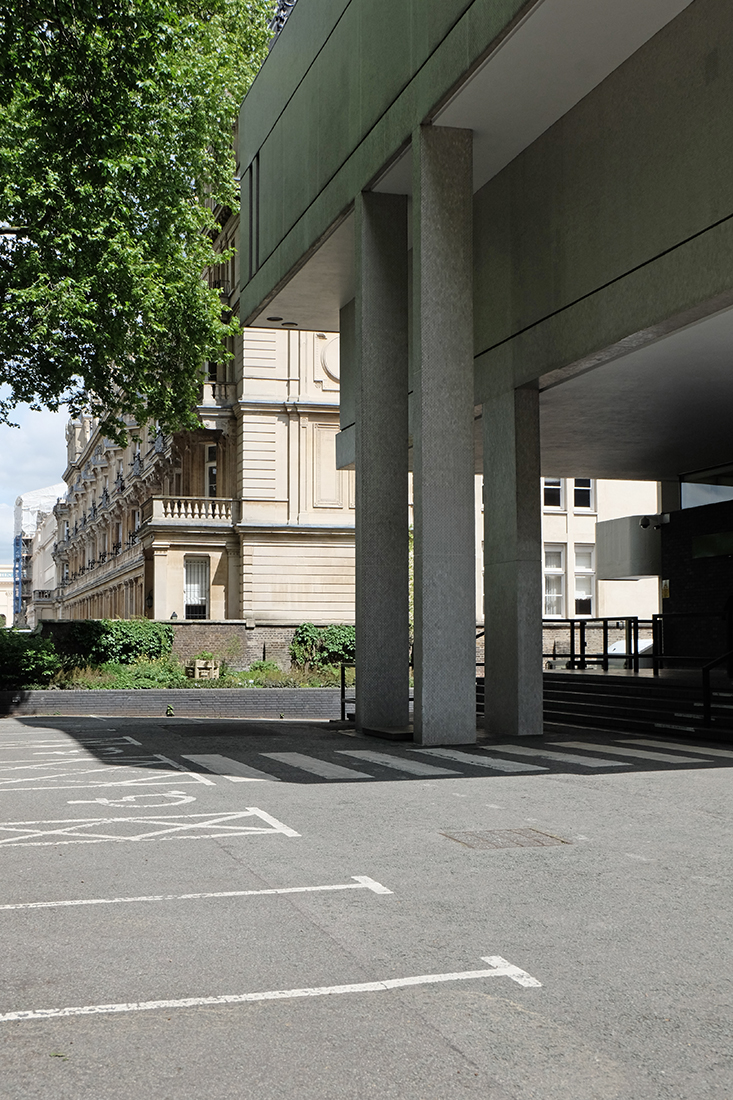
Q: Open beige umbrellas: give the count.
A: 0